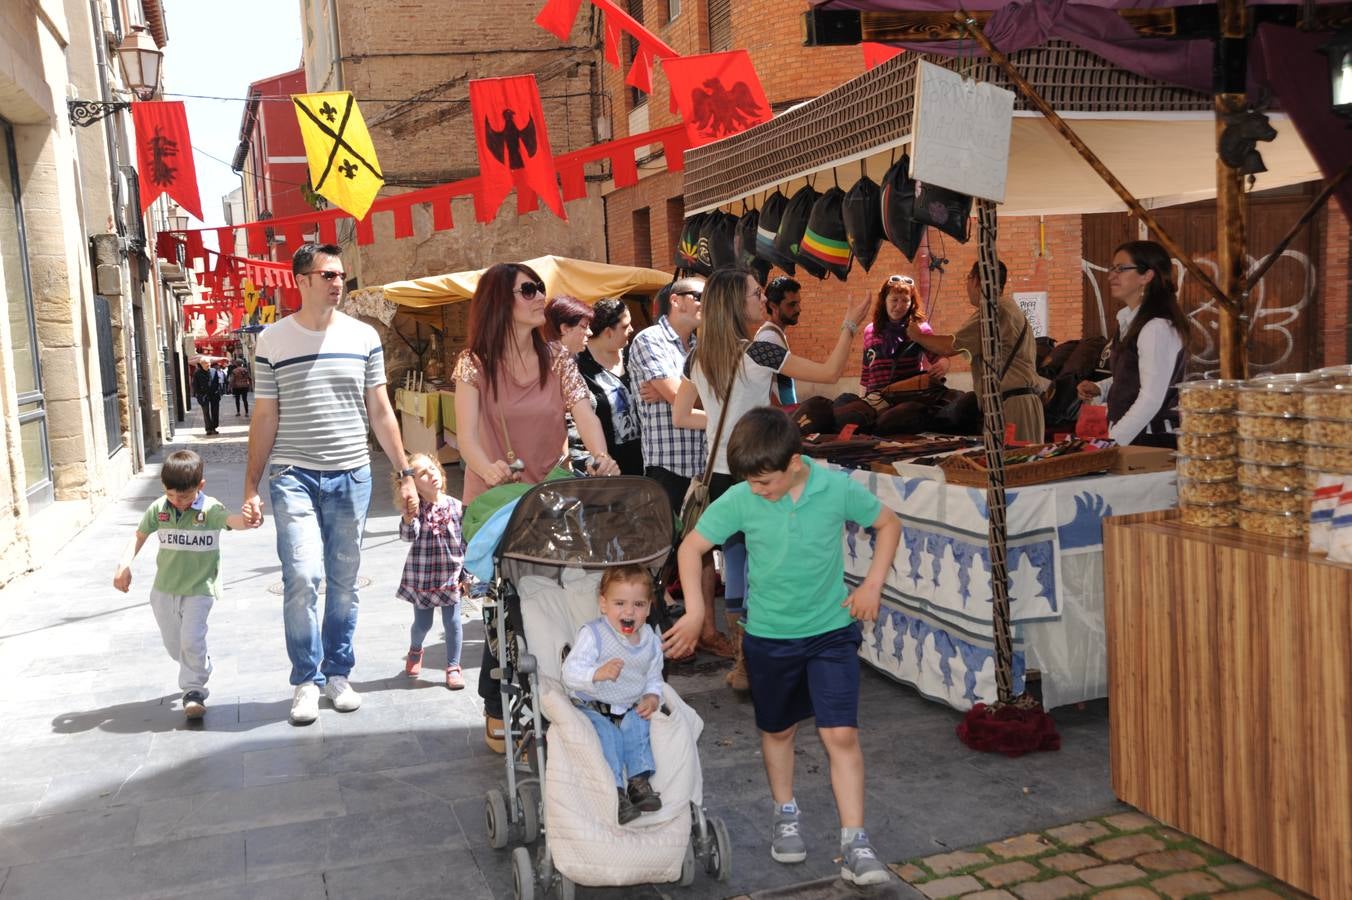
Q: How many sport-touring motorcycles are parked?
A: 0